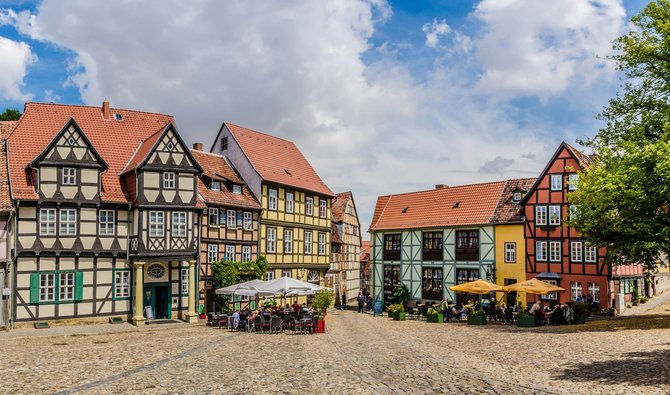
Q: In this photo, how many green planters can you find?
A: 5